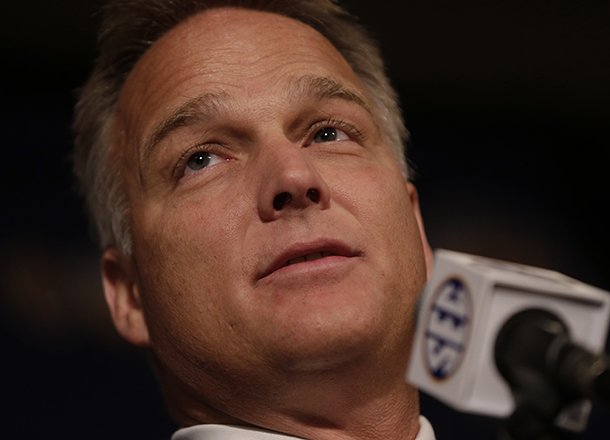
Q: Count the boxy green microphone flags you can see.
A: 0